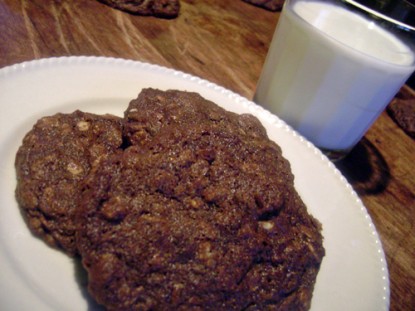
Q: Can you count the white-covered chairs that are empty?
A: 0